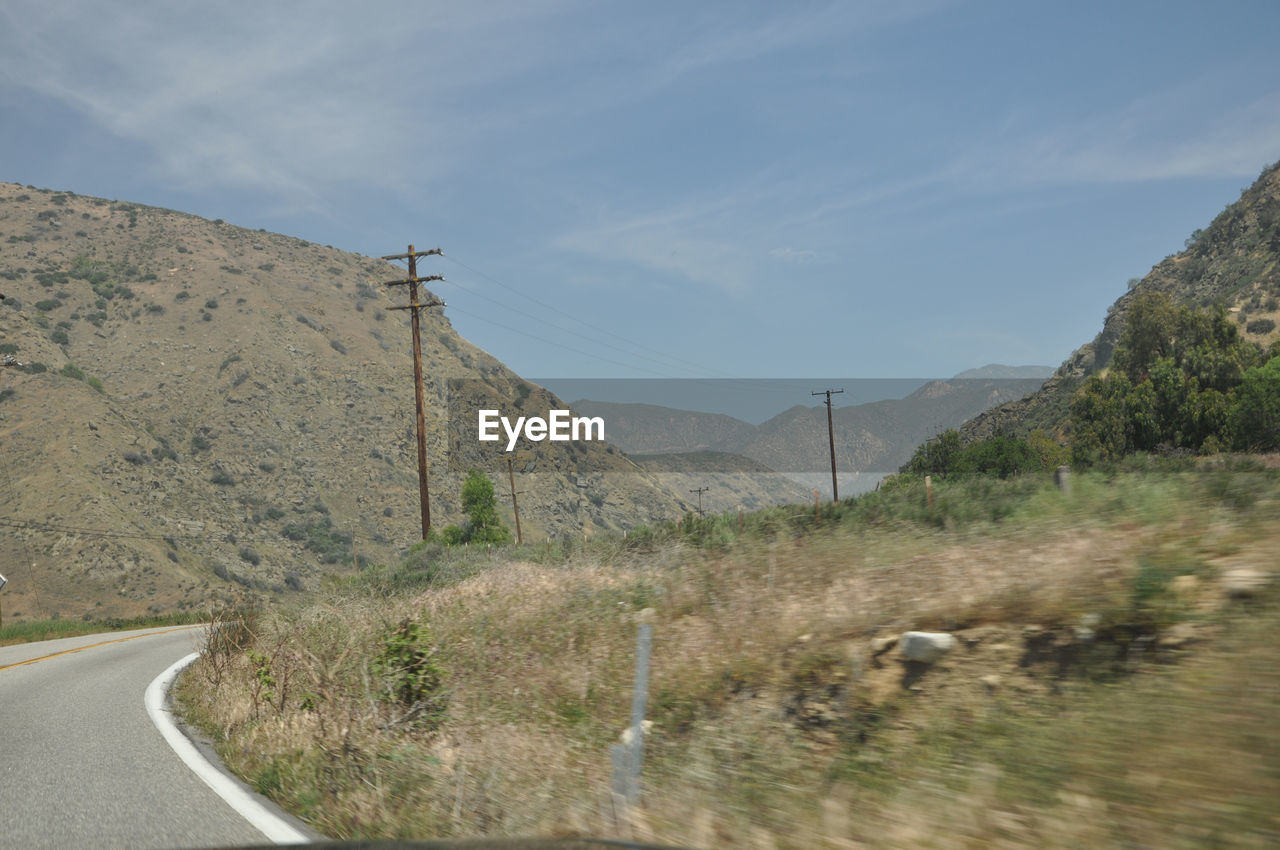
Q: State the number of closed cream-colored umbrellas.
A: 0